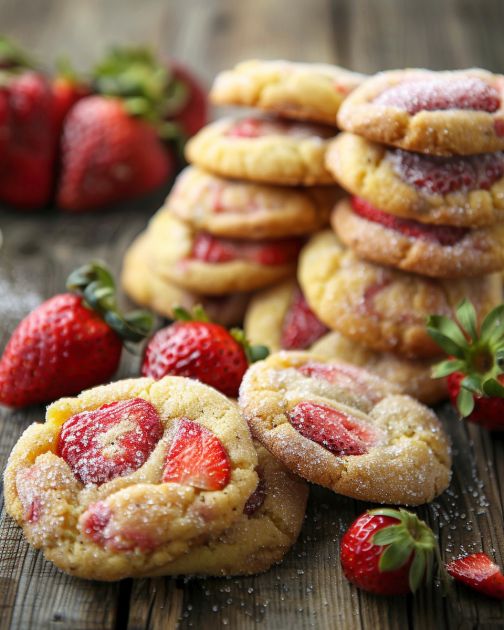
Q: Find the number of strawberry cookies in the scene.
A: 14